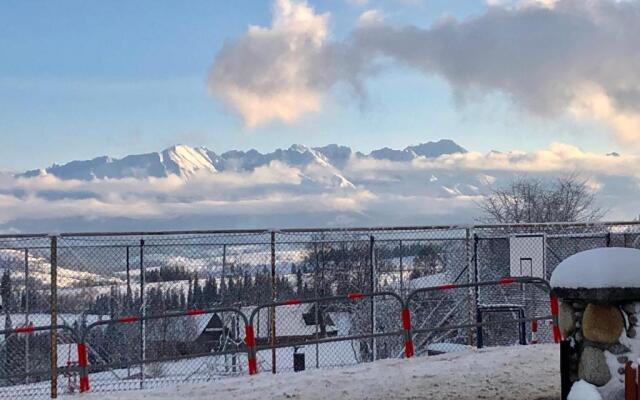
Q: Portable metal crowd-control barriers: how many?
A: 4